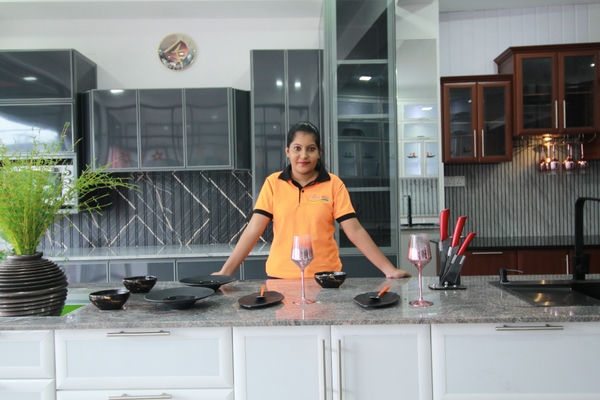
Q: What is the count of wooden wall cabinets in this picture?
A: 2